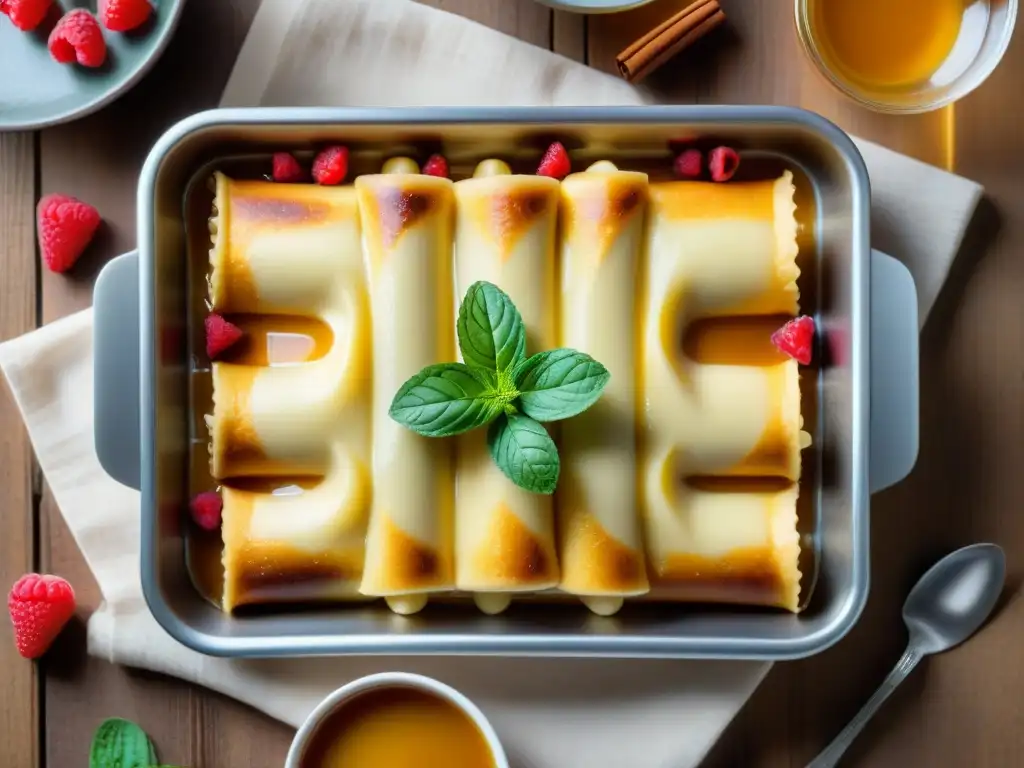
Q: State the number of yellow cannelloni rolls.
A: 9